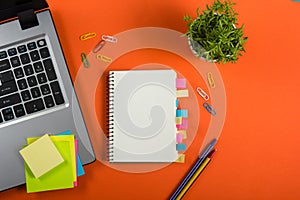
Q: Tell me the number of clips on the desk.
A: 8